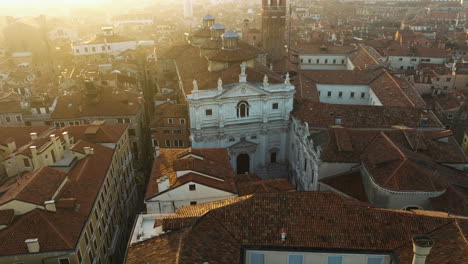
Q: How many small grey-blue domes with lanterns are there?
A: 3